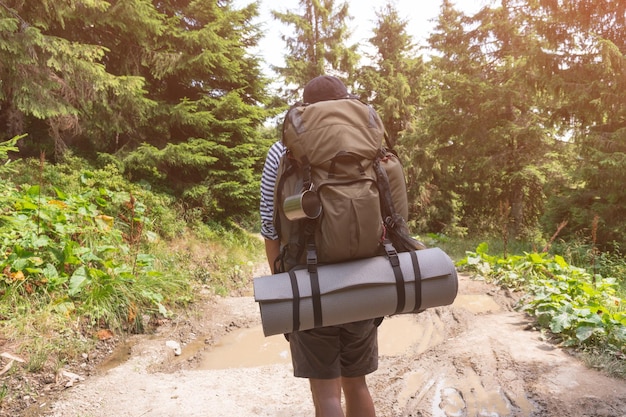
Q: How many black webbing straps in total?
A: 4